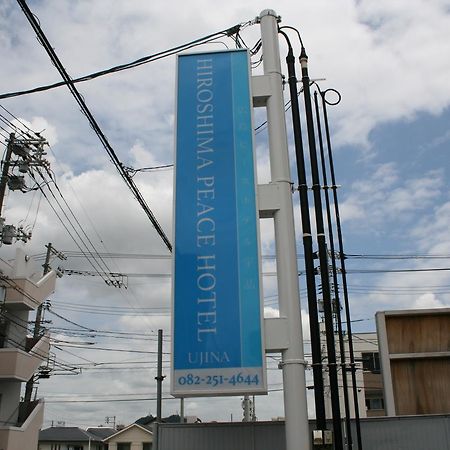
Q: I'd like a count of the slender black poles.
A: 4